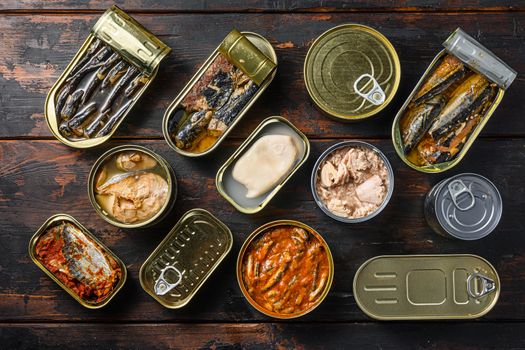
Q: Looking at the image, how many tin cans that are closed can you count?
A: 4